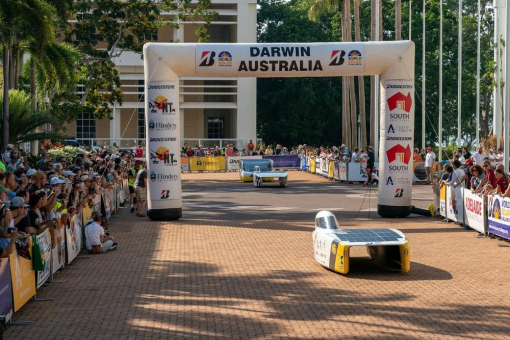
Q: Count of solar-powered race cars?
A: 3